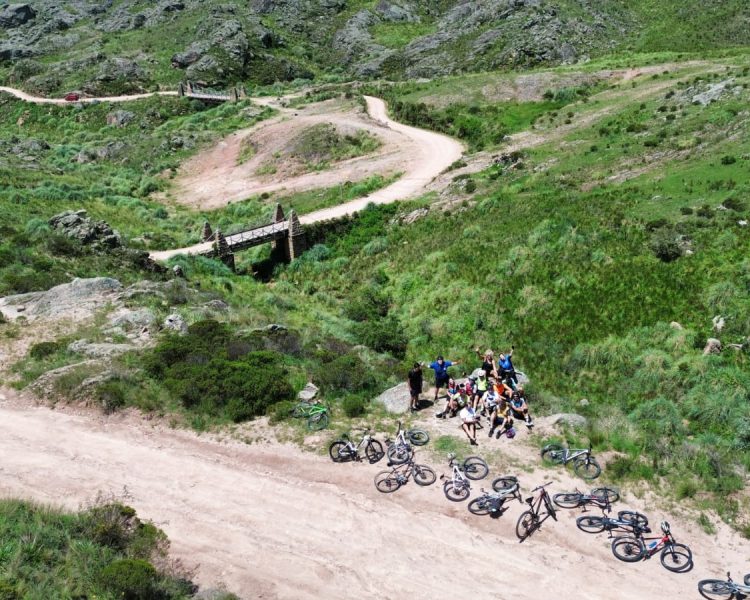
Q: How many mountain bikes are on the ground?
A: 12